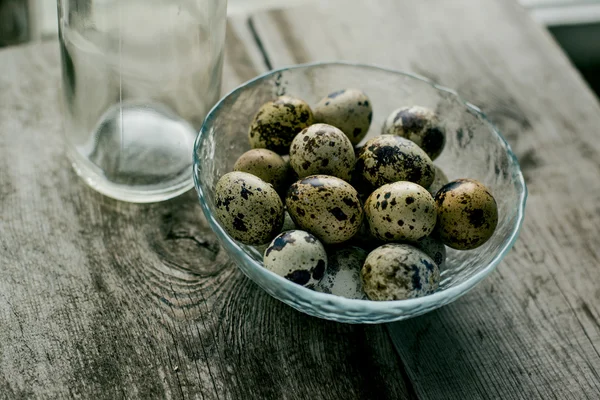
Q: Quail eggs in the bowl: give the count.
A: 15